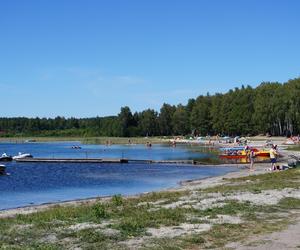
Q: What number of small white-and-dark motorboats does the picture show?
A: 3